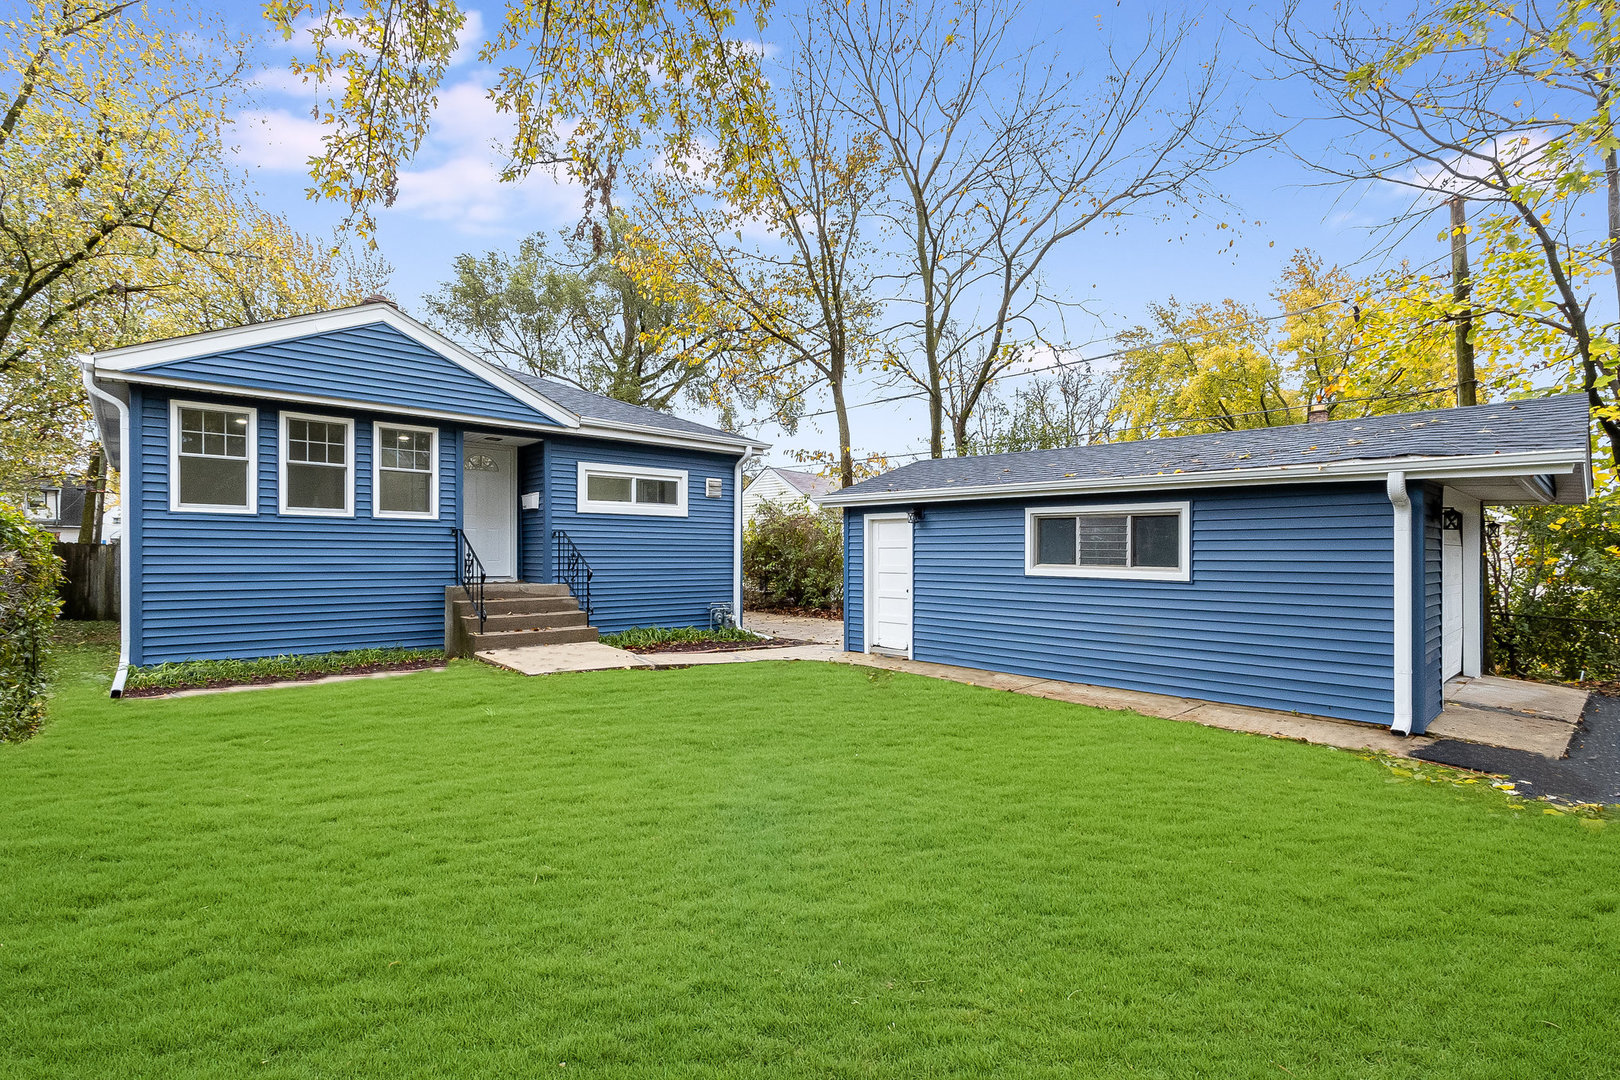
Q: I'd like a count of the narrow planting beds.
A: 2